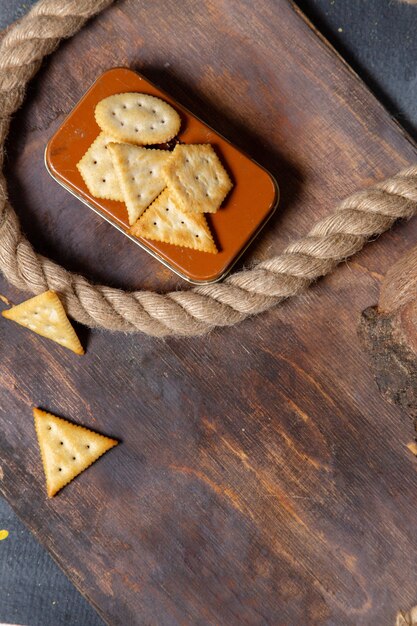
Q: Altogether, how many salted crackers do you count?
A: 7